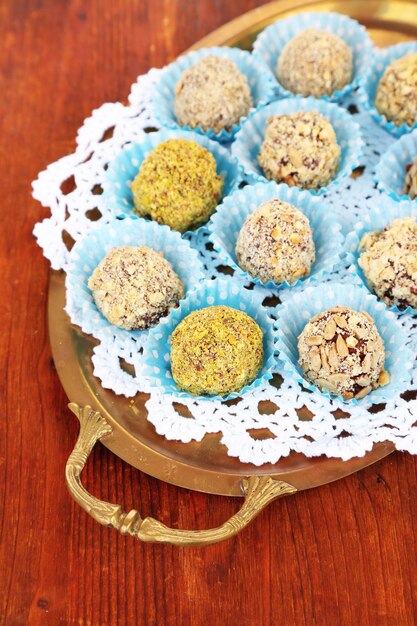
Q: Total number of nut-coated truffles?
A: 11